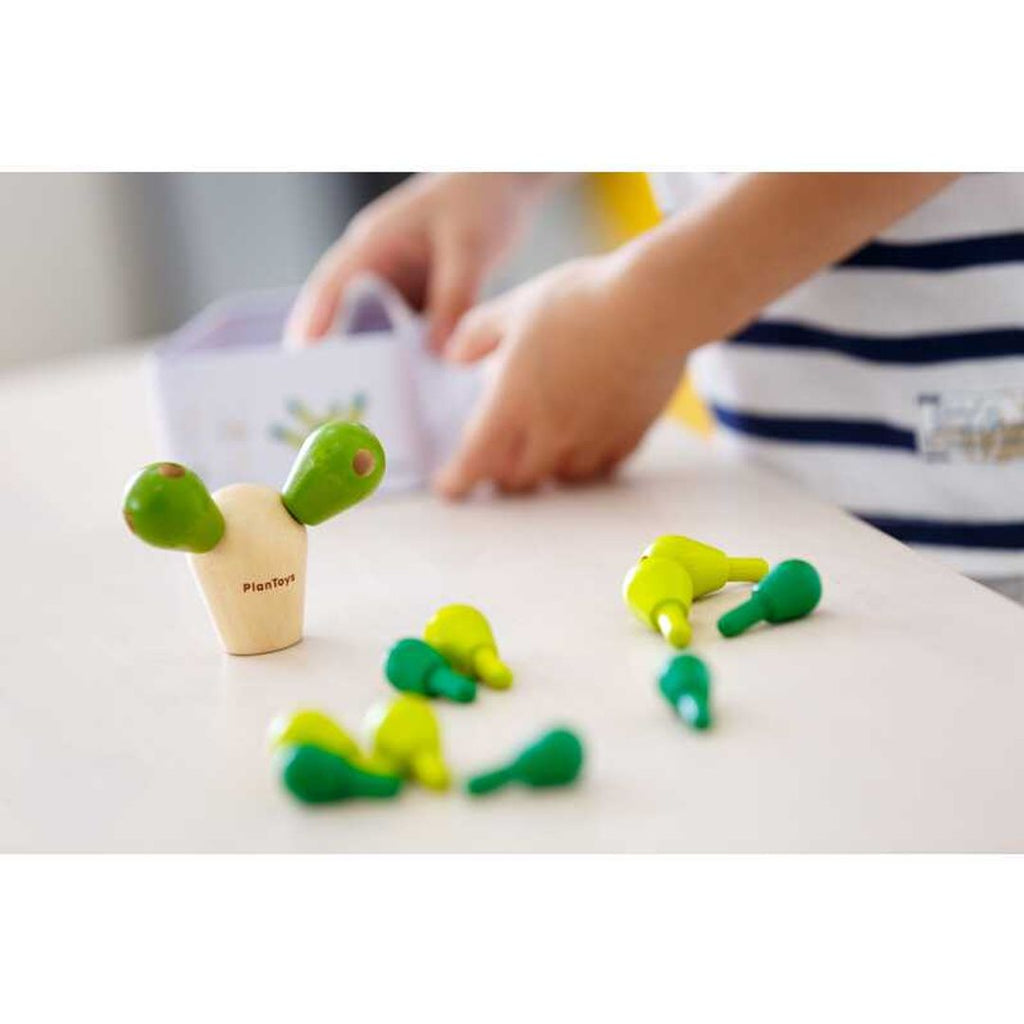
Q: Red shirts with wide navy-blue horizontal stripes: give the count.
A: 0